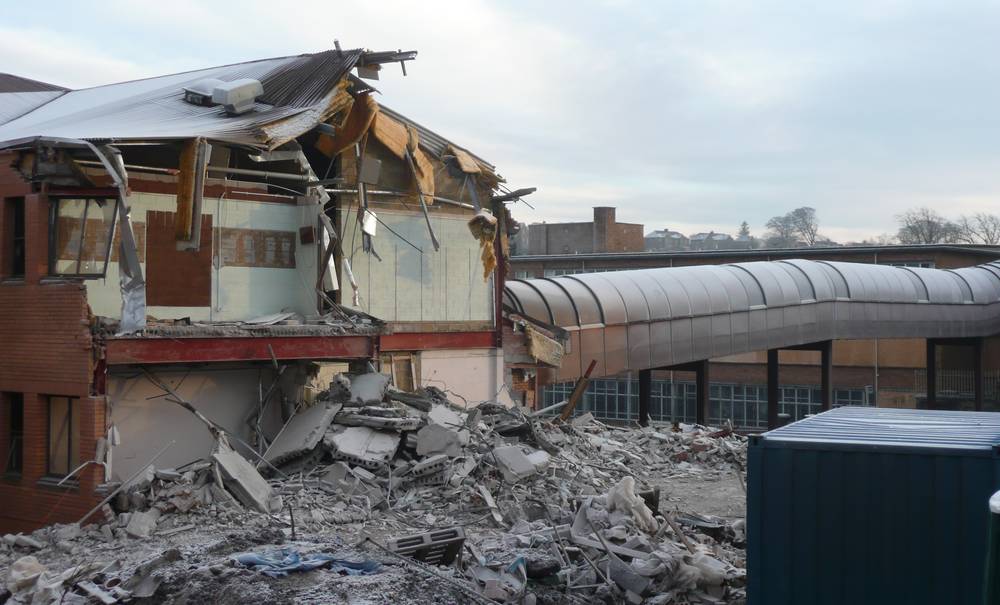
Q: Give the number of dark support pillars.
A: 6